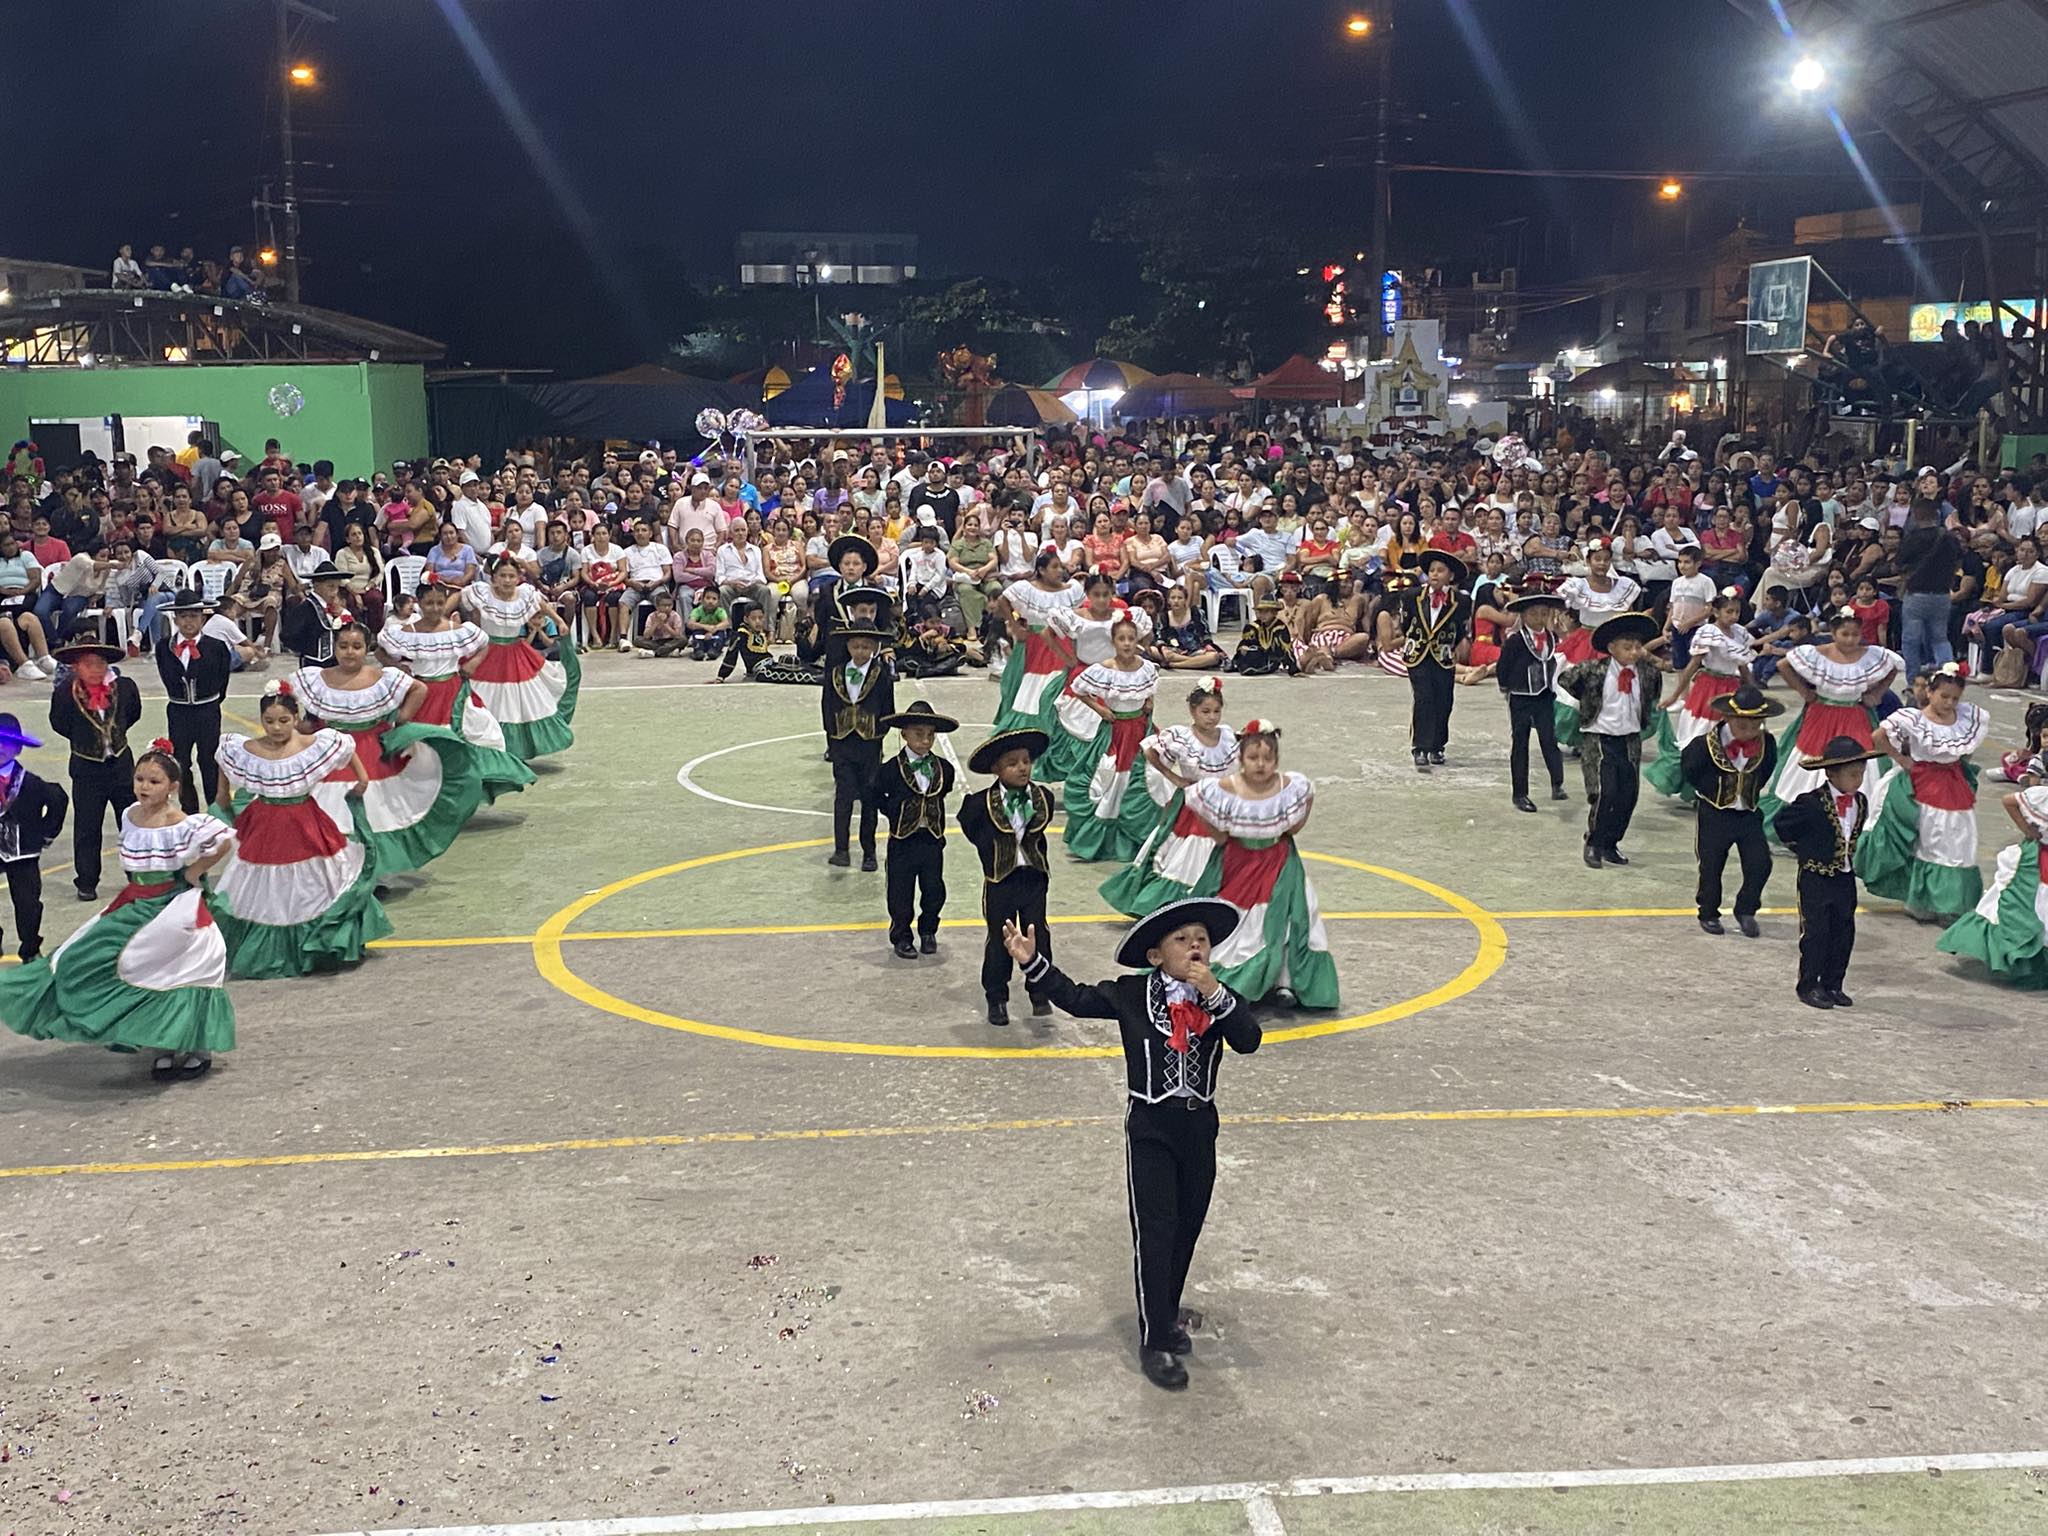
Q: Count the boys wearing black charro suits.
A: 15